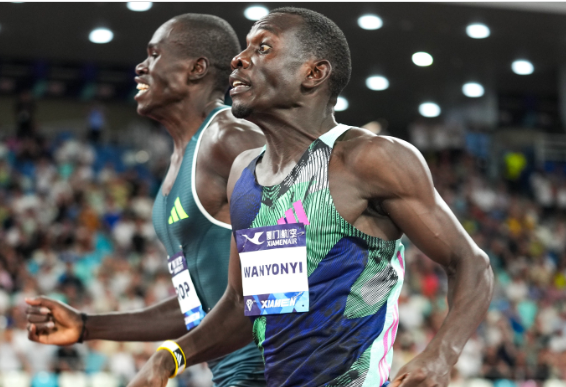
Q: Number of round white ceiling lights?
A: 11